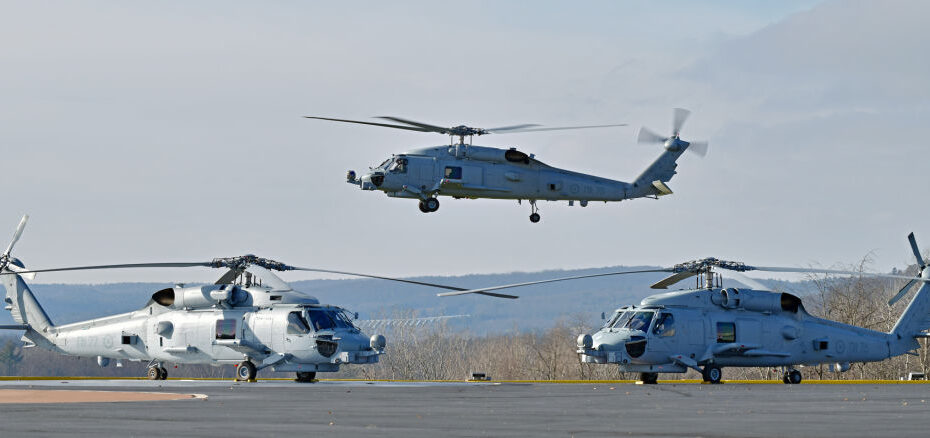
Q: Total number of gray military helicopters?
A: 3